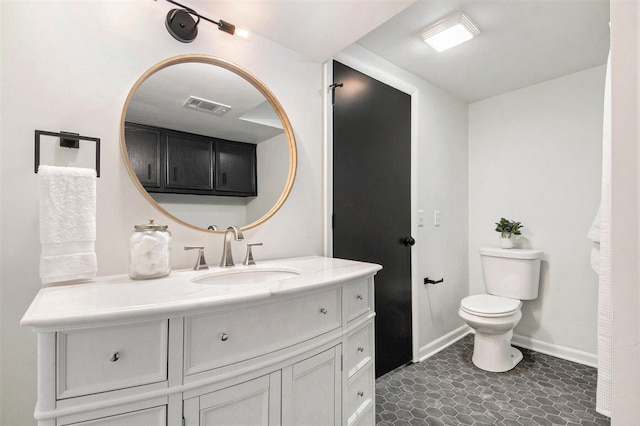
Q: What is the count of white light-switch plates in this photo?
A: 2